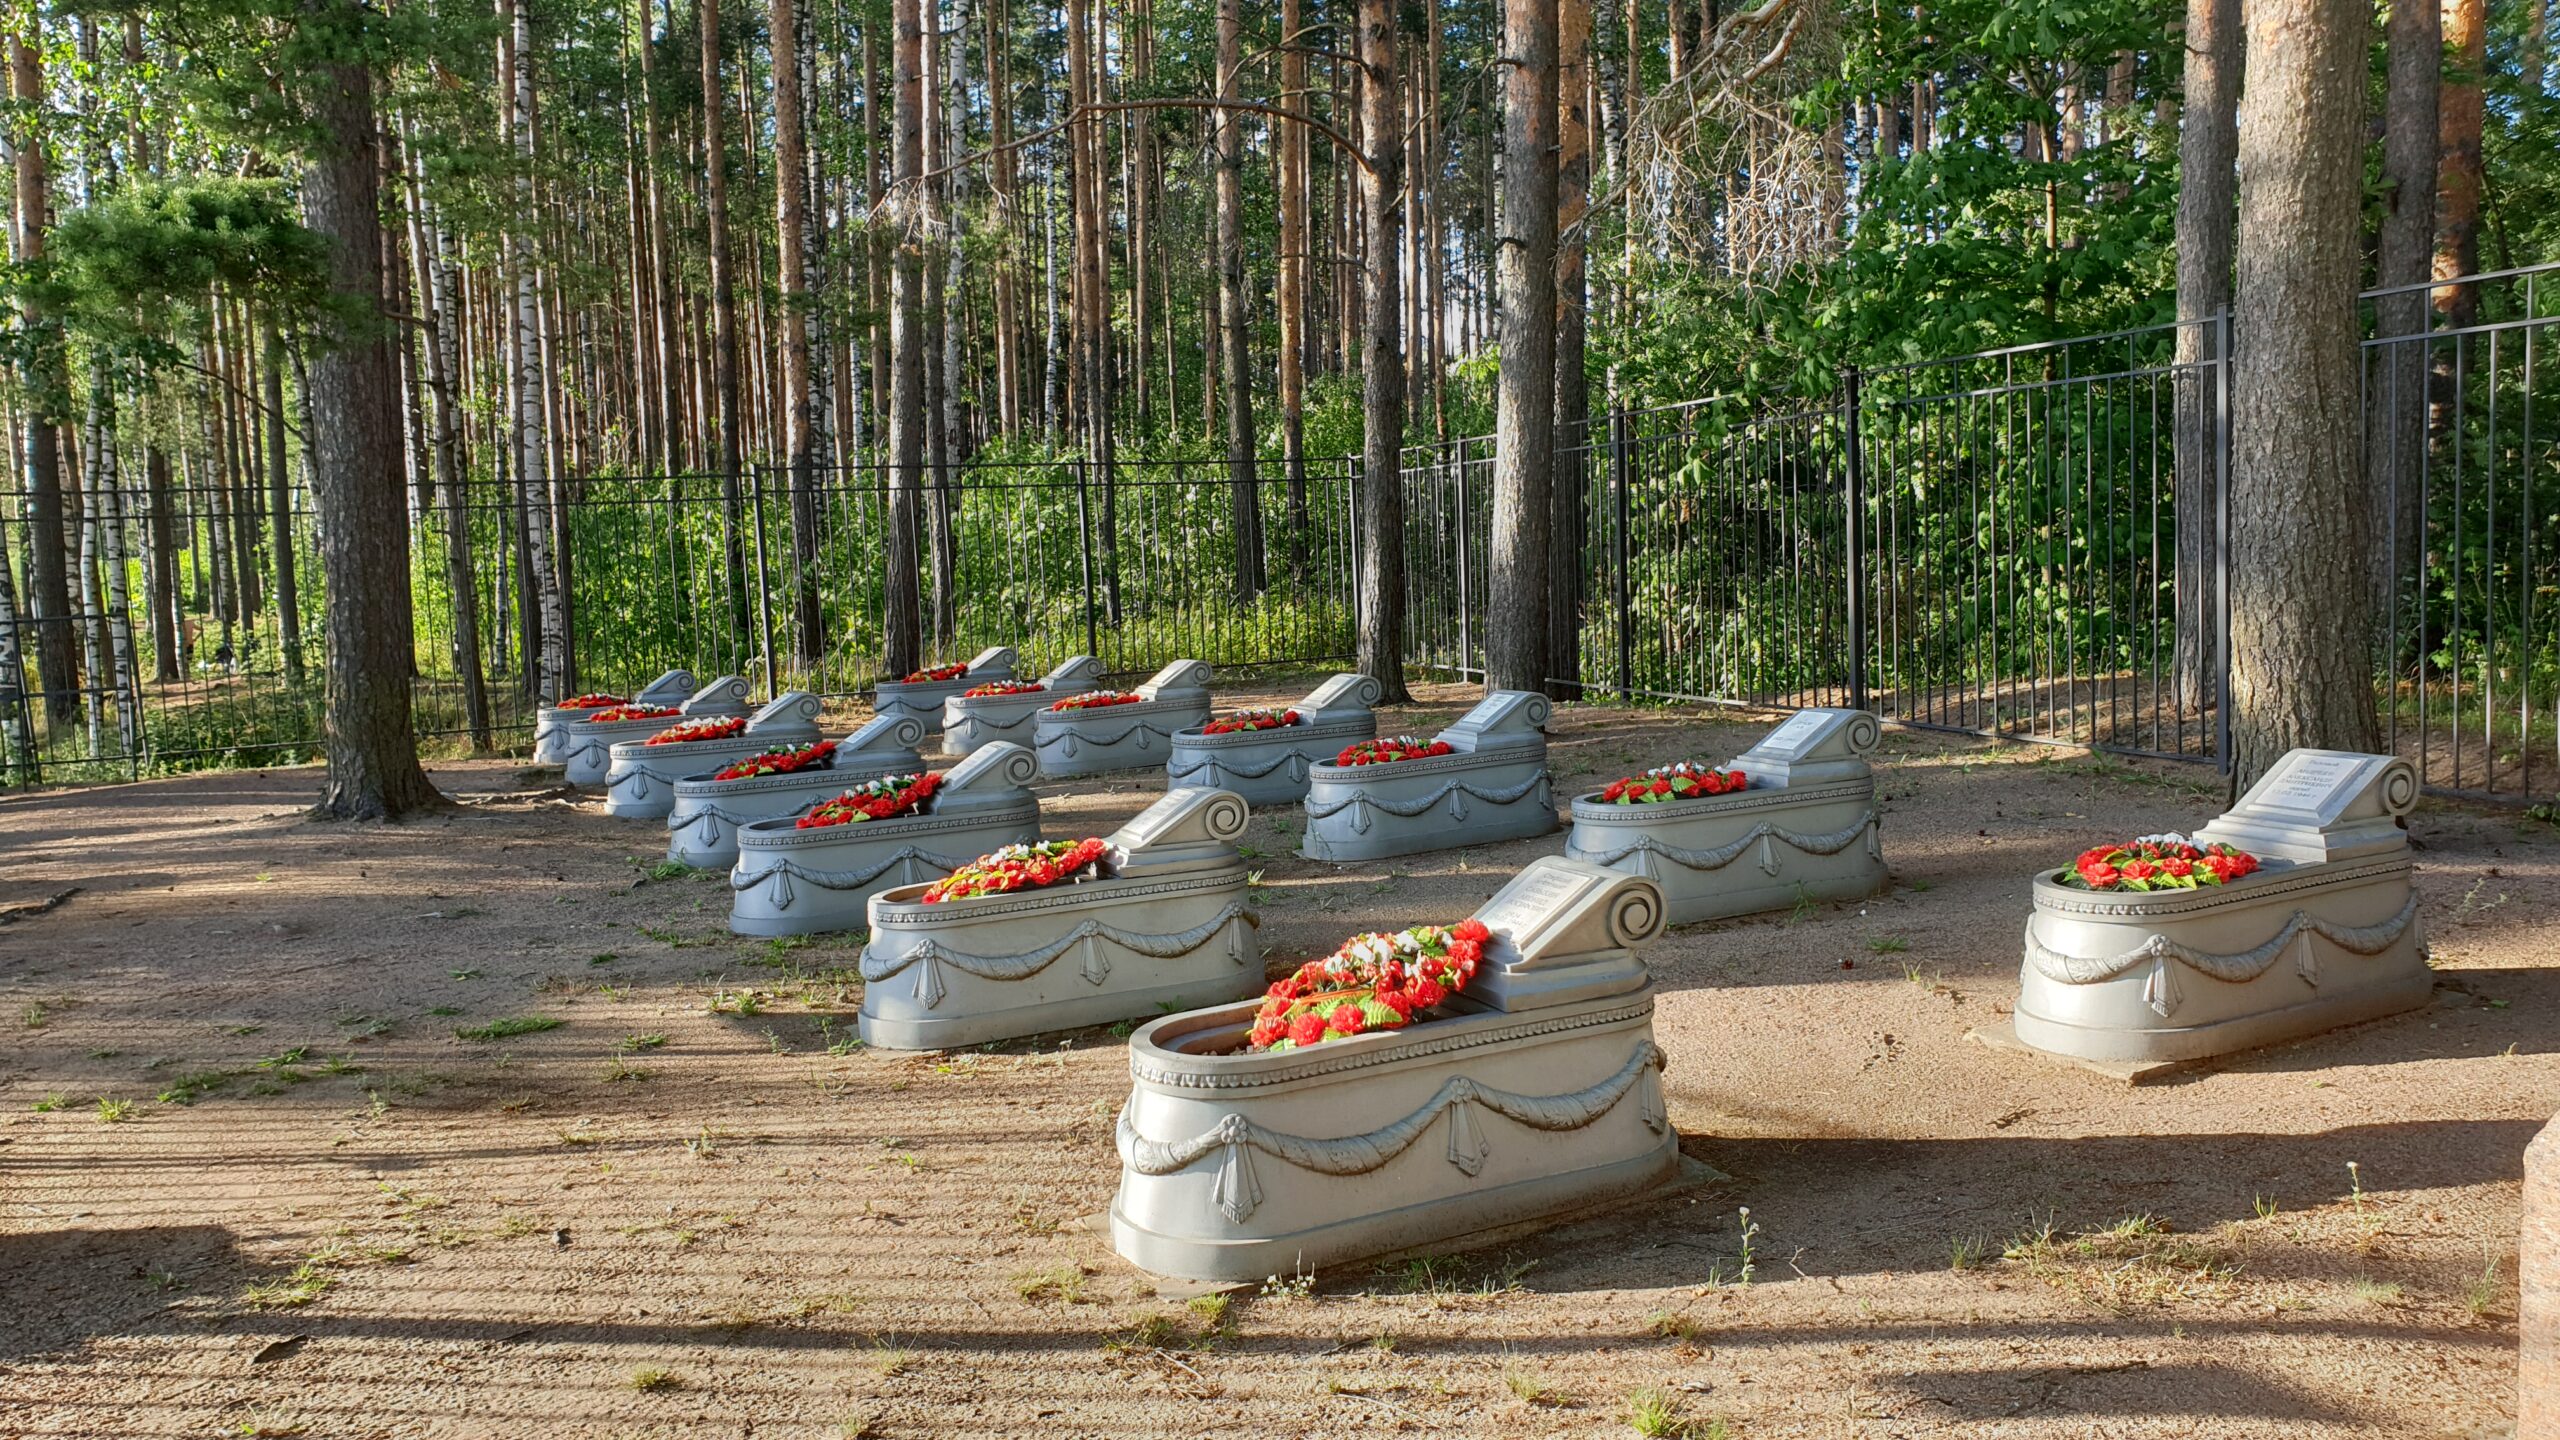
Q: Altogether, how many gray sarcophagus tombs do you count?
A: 14